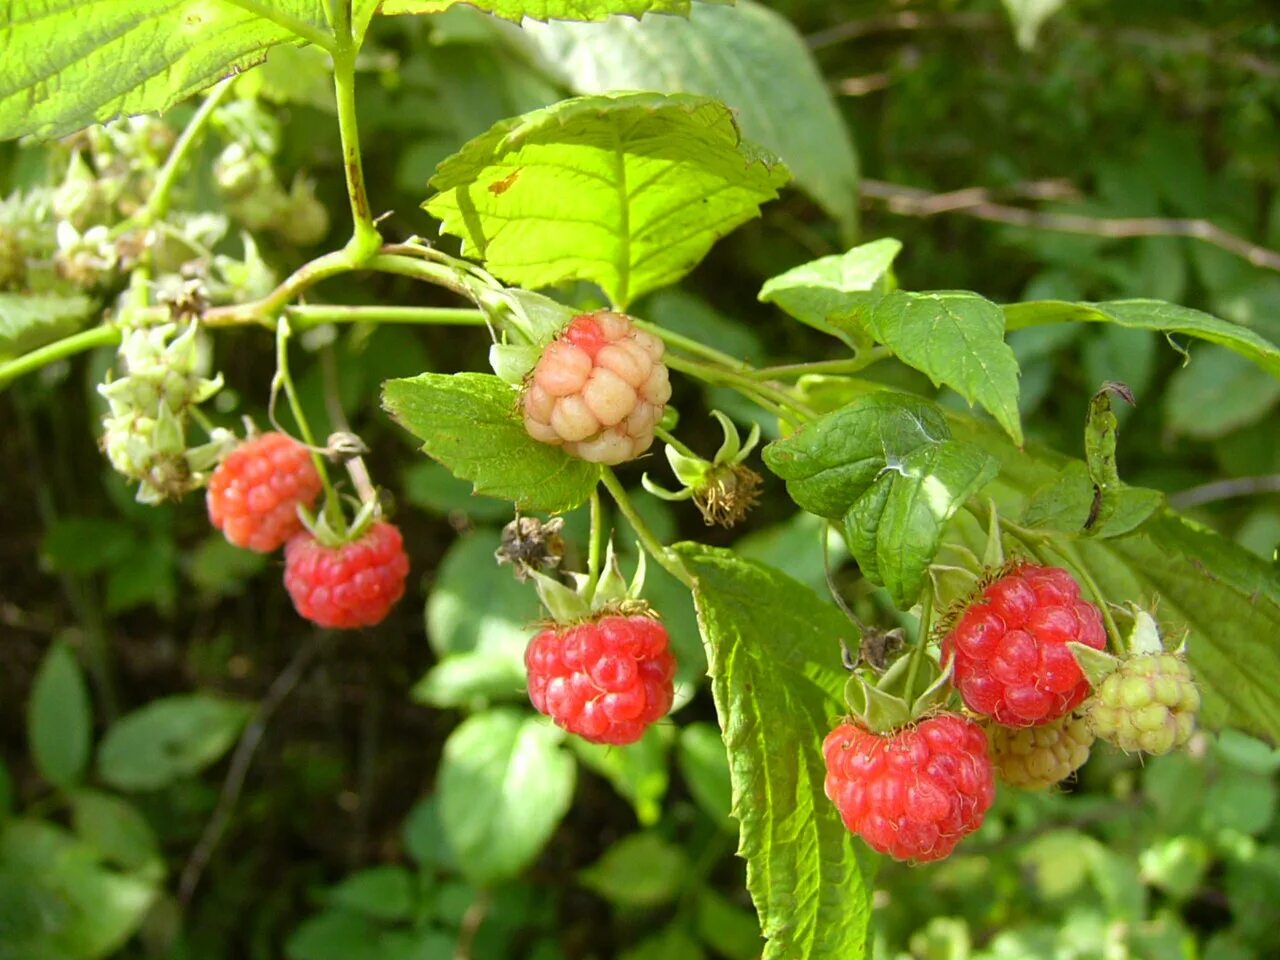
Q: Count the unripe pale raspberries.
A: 3